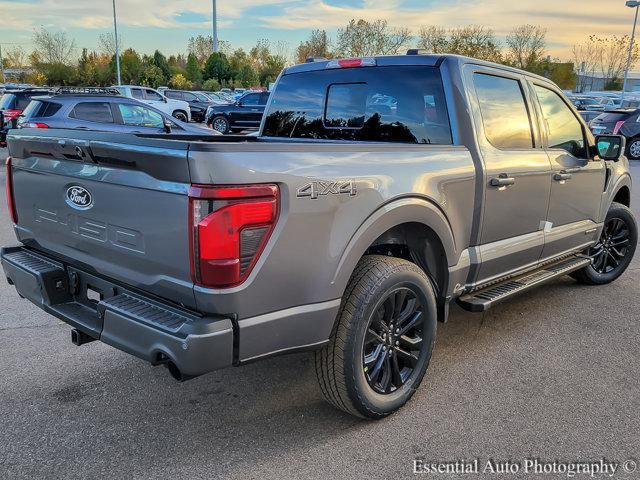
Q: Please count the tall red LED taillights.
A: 2